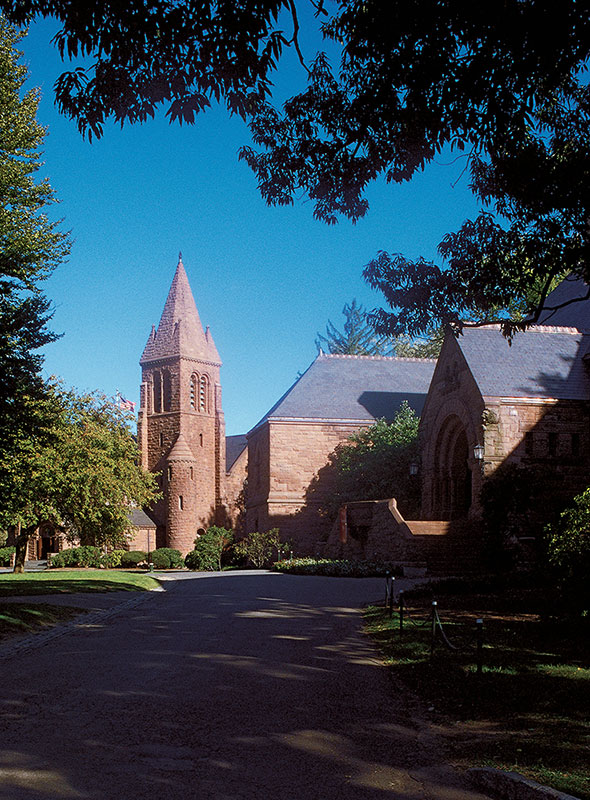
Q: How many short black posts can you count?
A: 5